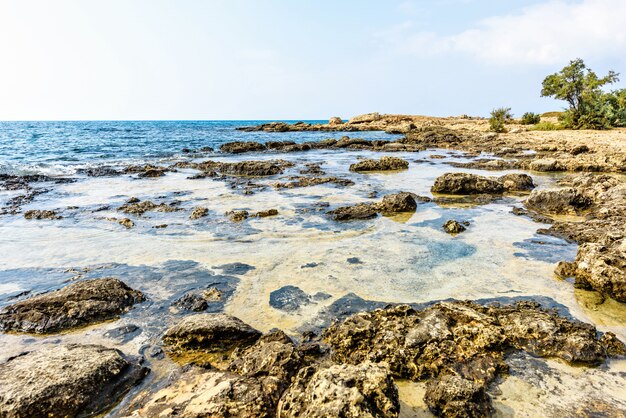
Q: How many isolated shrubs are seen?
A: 2